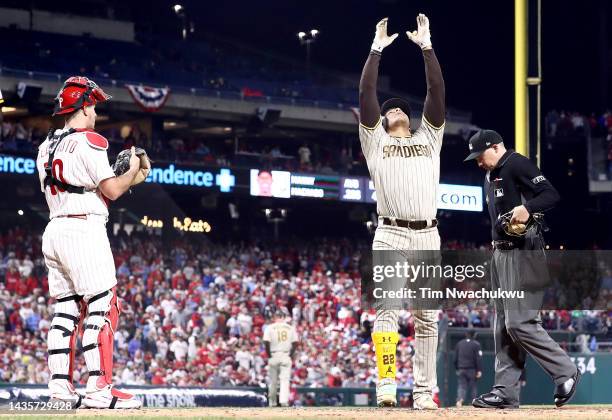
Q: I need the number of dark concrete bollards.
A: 0